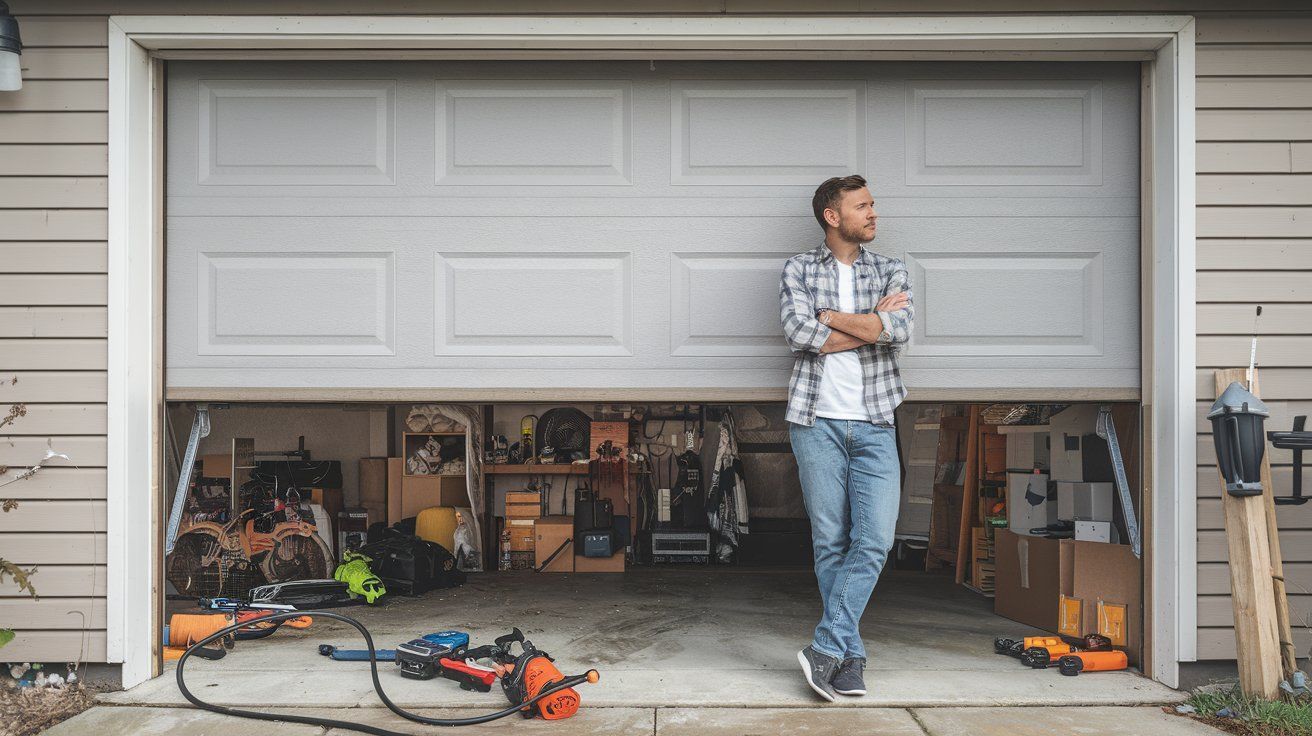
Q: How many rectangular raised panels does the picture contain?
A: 8